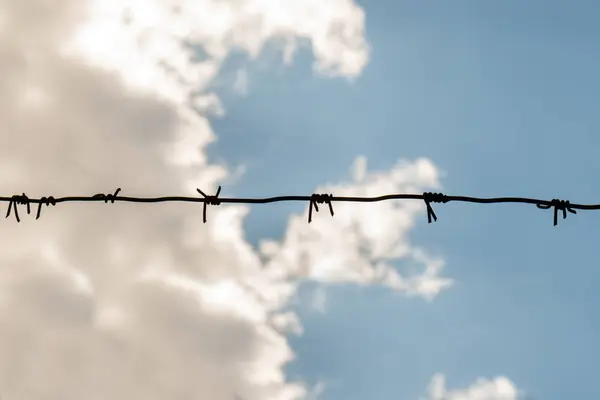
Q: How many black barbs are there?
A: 7